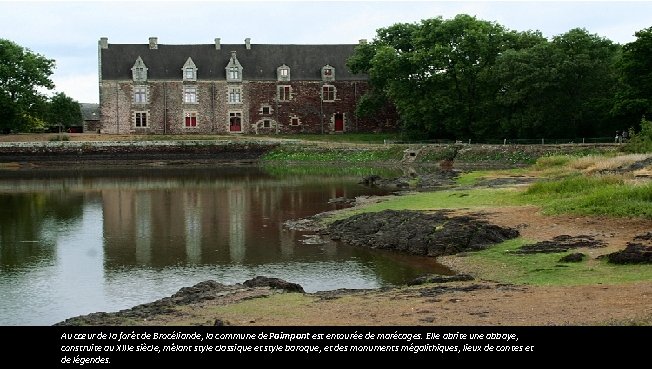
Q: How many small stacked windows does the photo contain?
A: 2